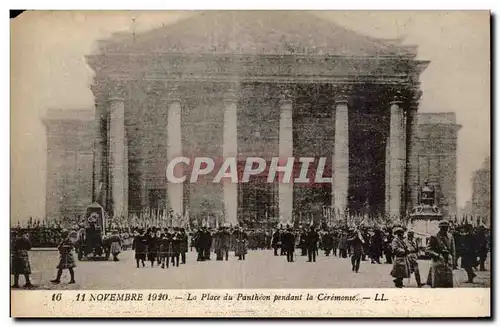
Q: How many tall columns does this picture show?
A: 6